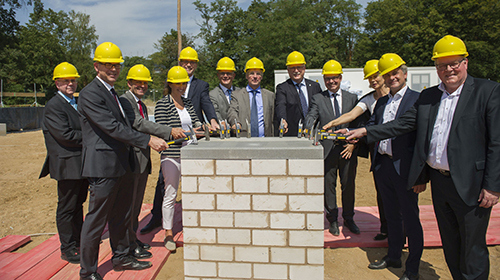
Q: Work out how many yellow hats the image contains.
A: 12